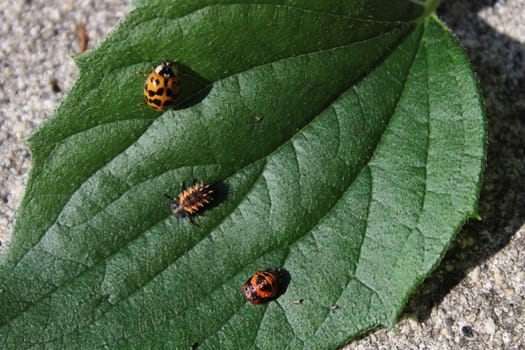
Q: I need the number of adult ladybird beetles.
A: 1